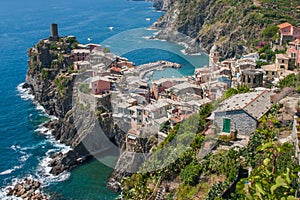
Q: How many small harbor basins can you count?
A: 1